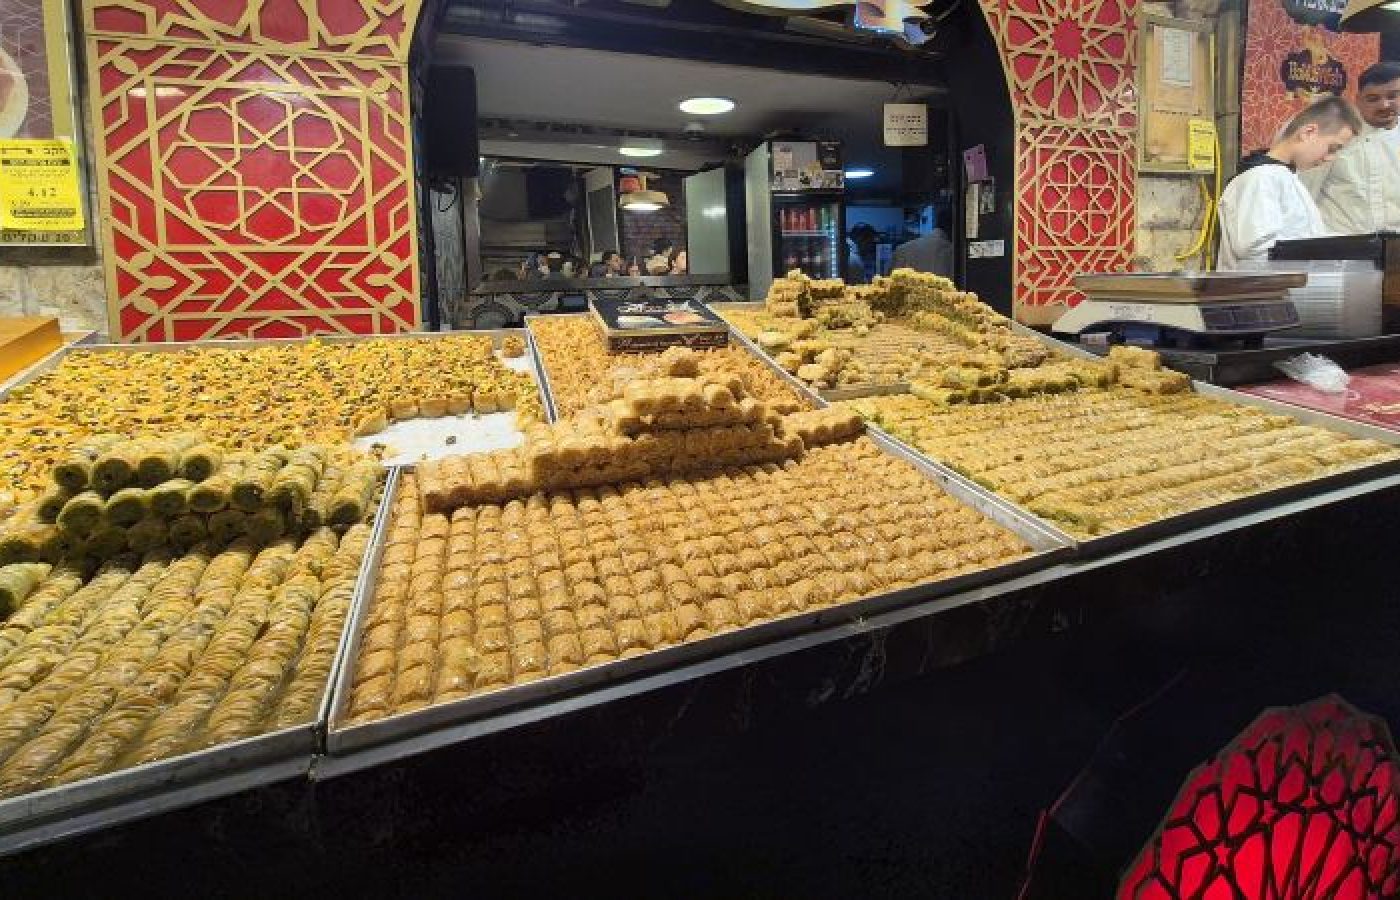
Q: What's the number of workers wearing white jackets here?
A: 2